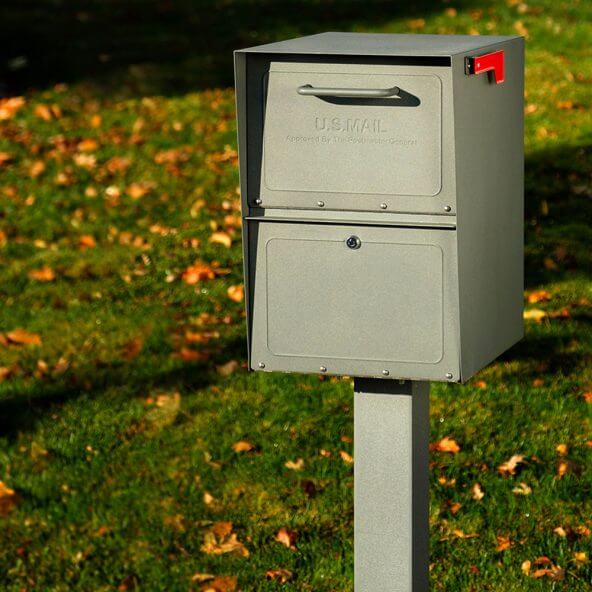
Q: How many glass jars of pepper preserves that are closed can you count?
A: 0